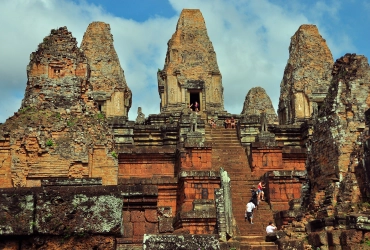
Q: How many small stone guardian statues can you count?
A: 2